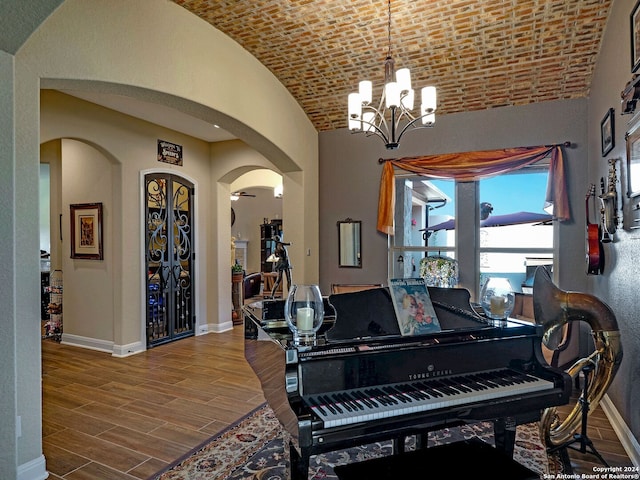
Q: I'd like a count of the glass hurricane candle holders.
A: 2